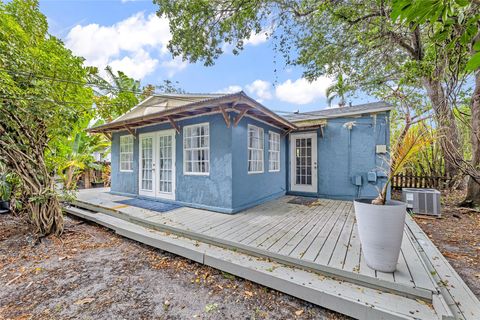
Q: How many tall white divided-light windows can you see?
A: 4